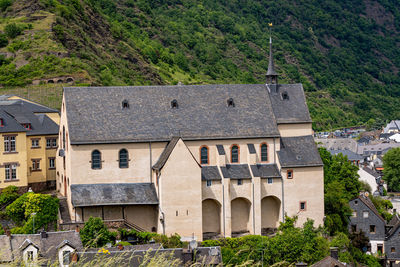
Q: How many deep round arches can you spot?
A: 3